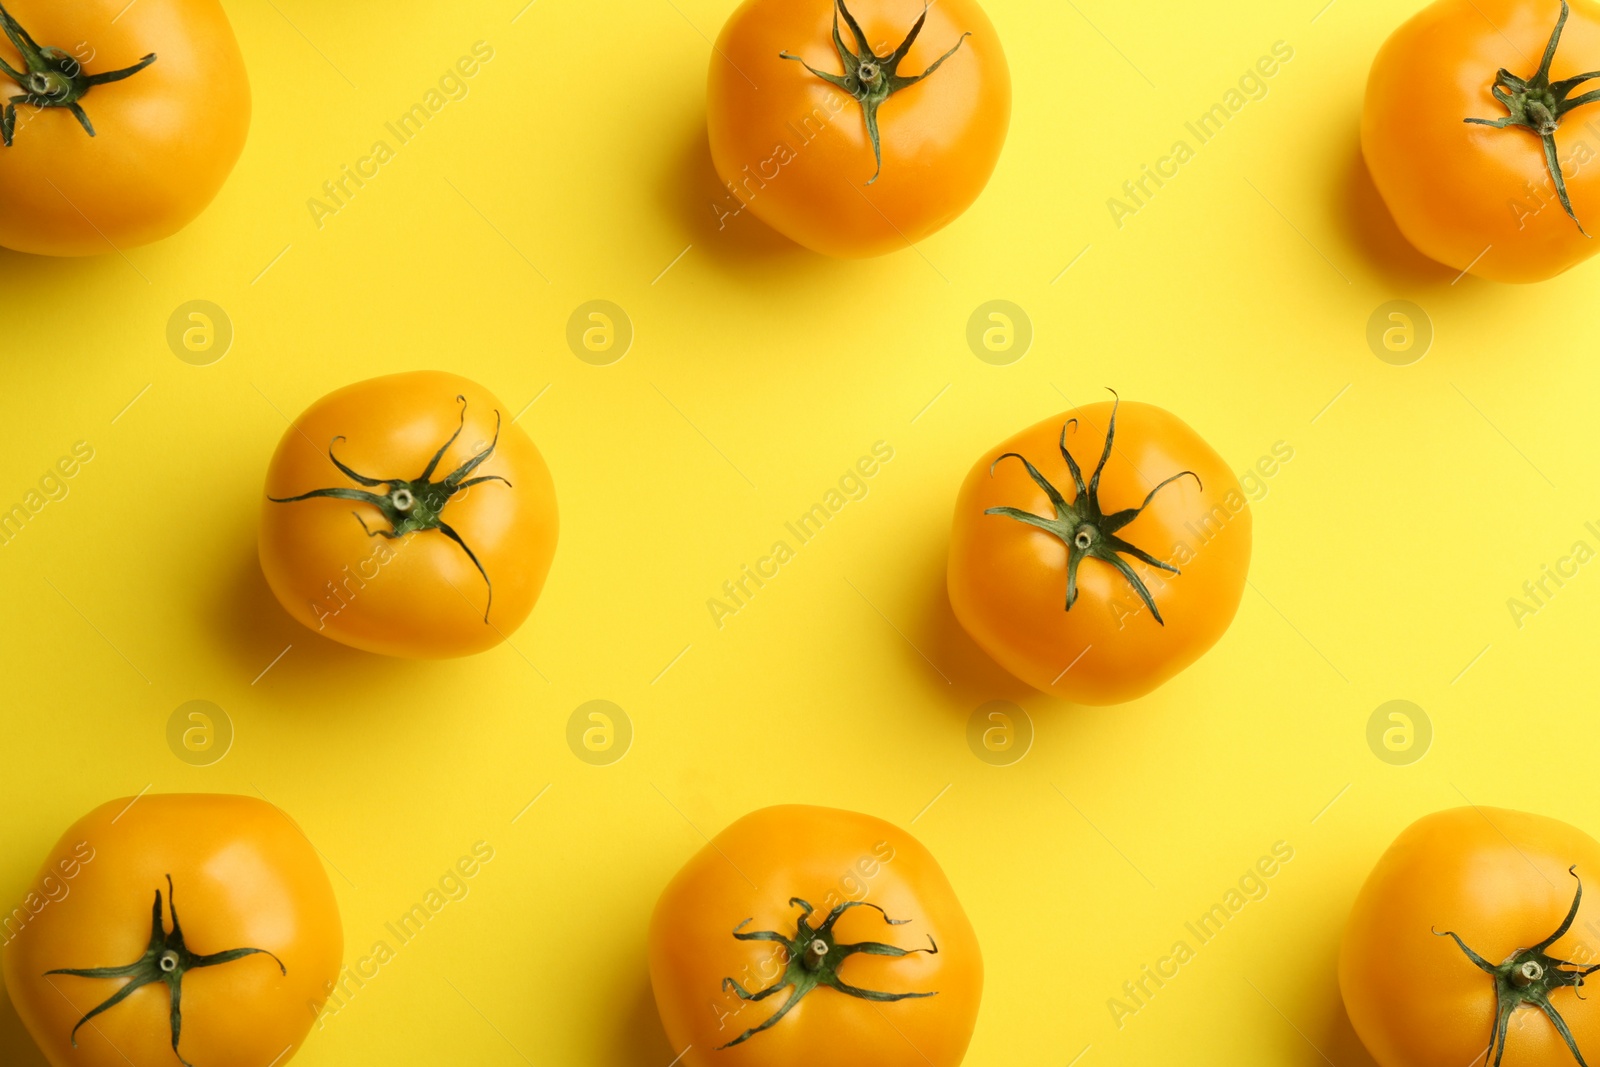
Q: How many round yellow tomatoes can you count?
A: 8